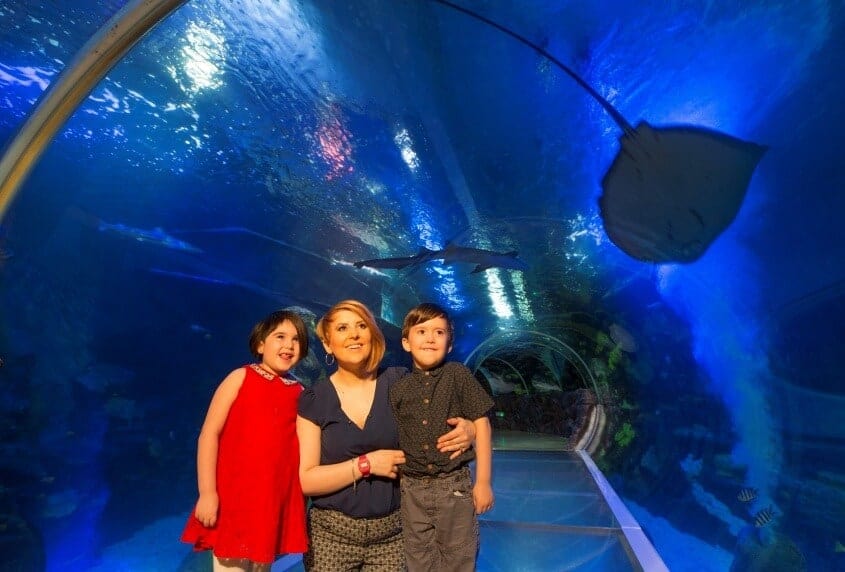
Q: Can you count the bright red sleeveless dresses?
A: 1